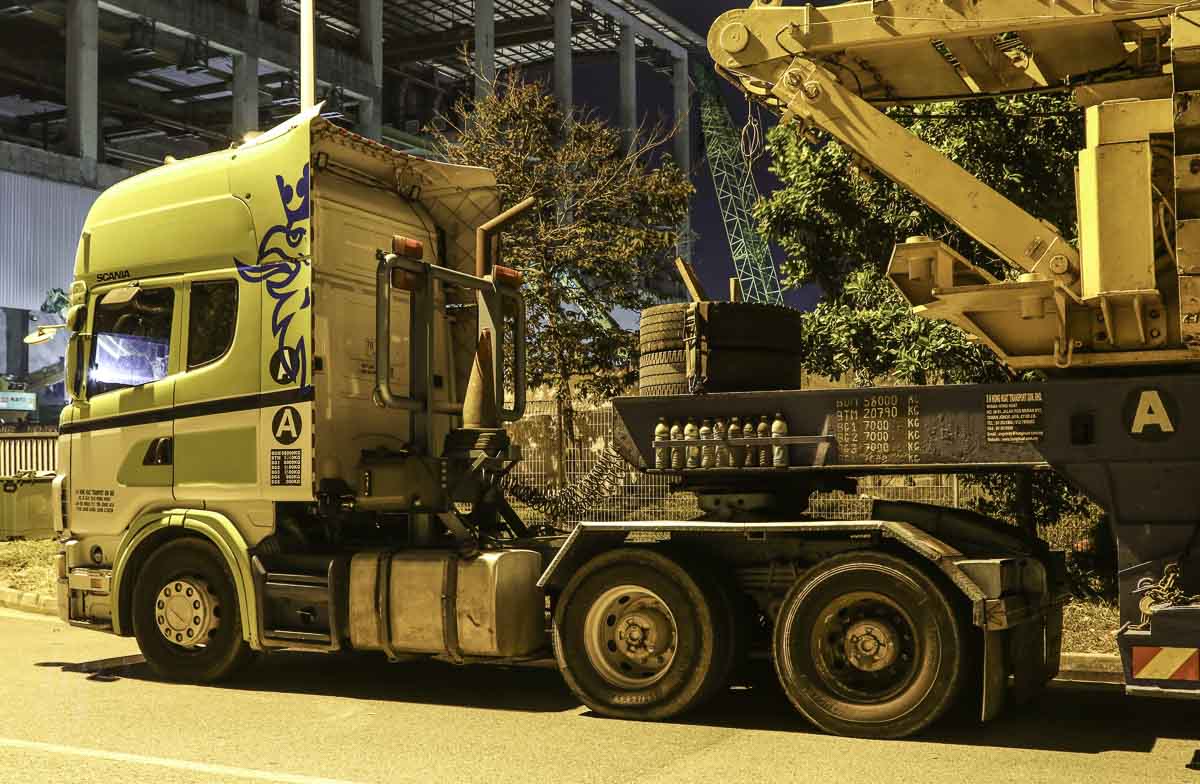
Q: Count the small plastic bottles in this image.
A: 9